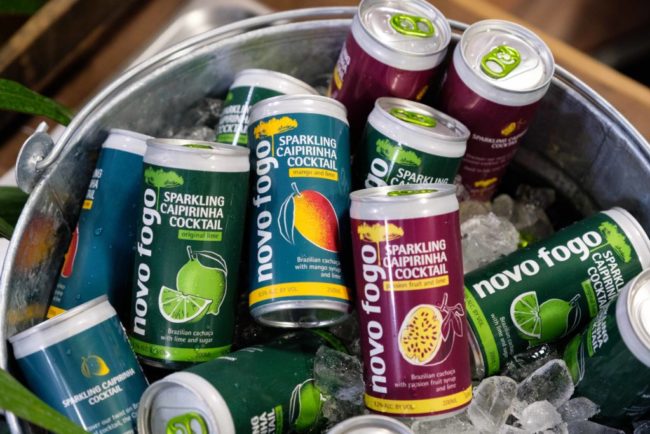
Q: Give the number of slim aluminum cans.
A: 13